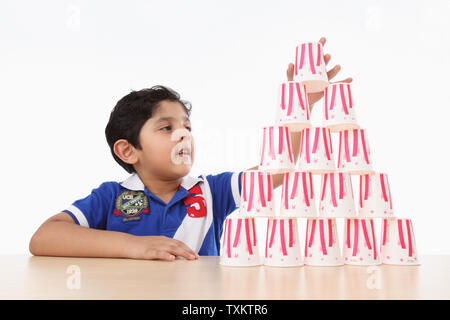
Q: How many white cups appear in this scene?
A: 15